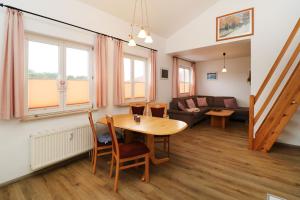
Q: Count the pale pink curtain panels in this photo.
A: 6